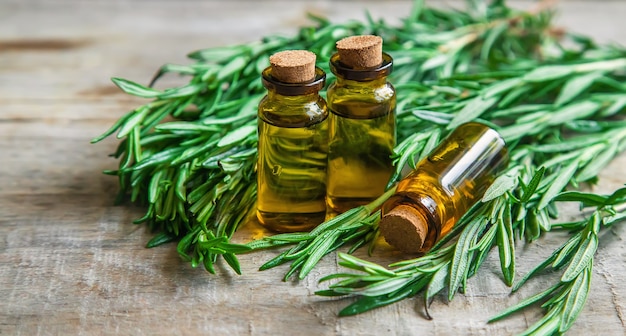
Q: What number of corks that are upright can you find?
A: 2